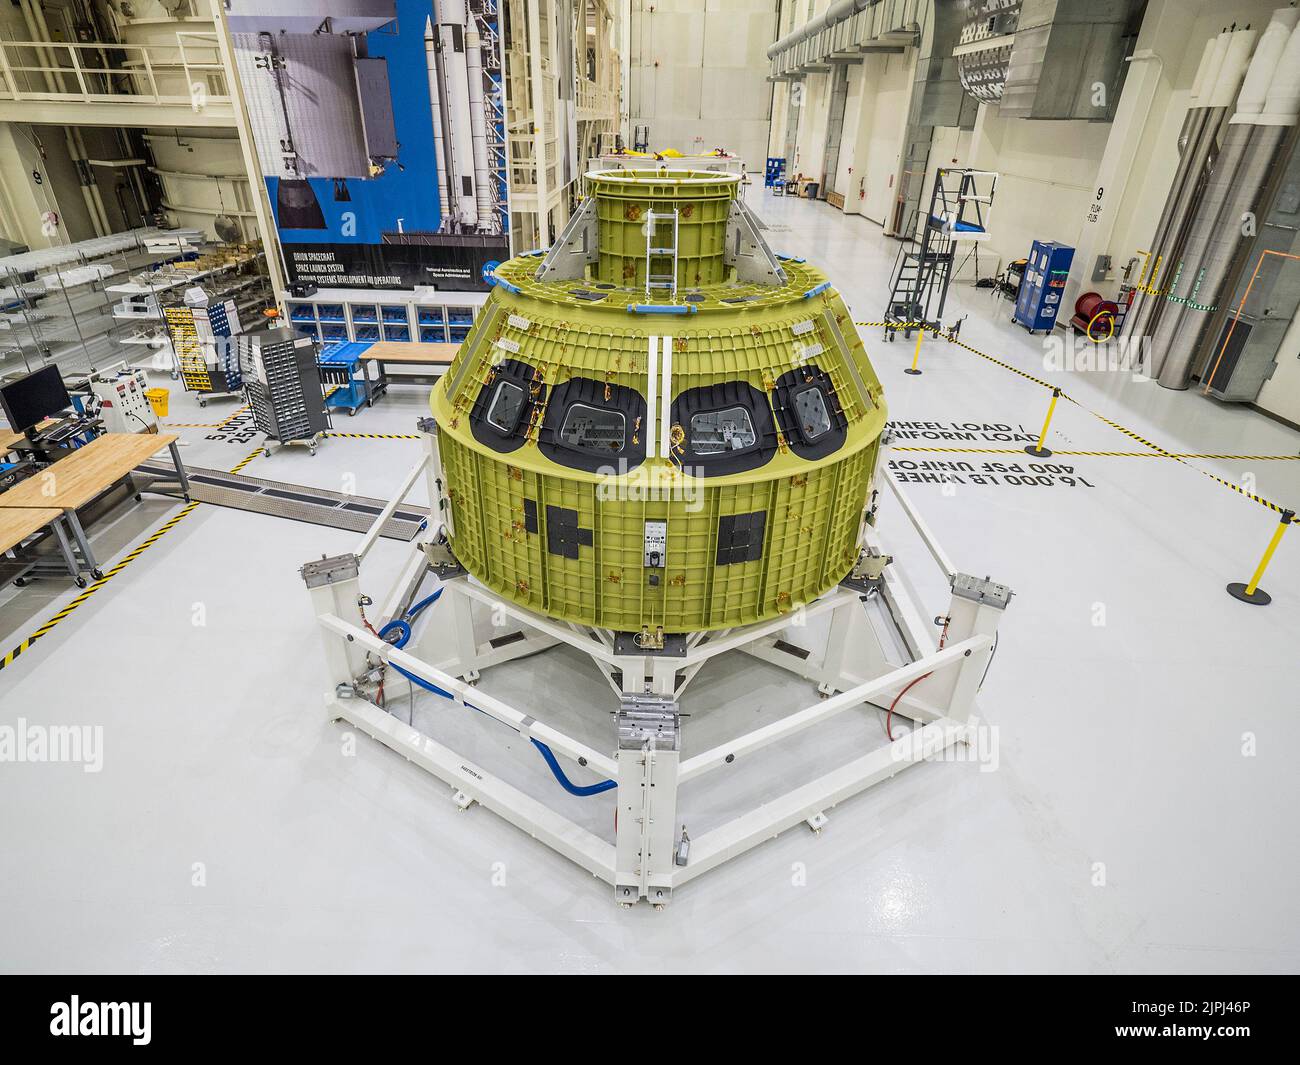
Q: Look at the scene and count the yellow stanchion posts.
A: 3